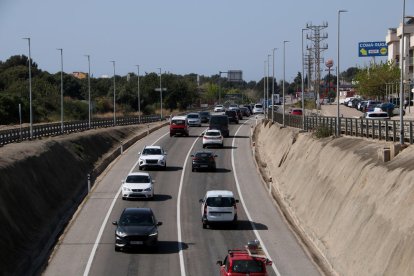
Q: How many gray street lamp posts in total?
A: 13